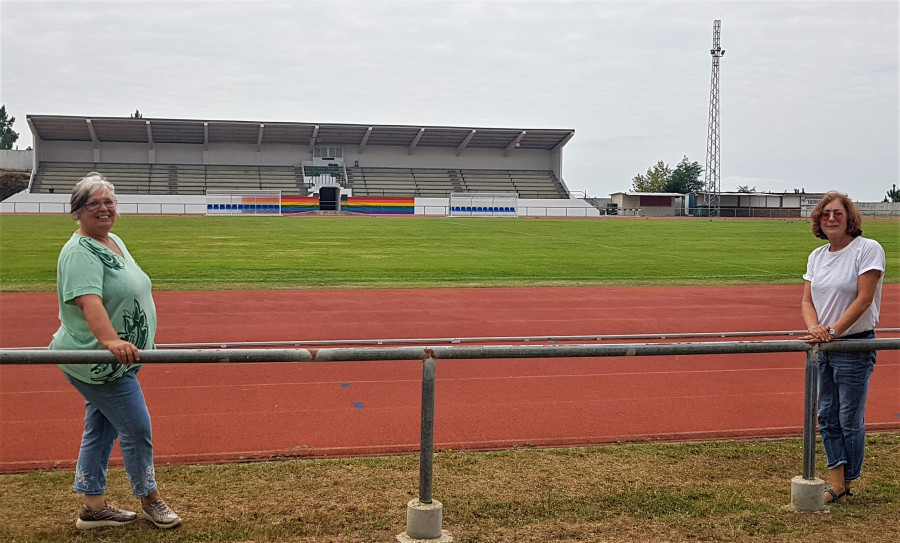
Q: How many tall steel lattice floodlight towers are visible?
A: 1